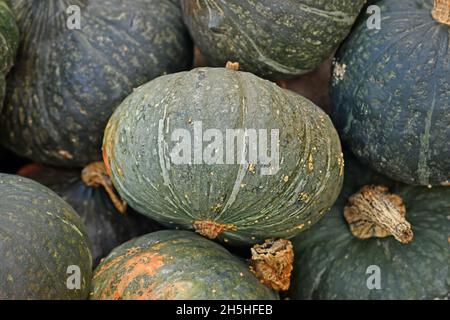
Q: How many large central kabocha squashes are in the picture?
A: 1